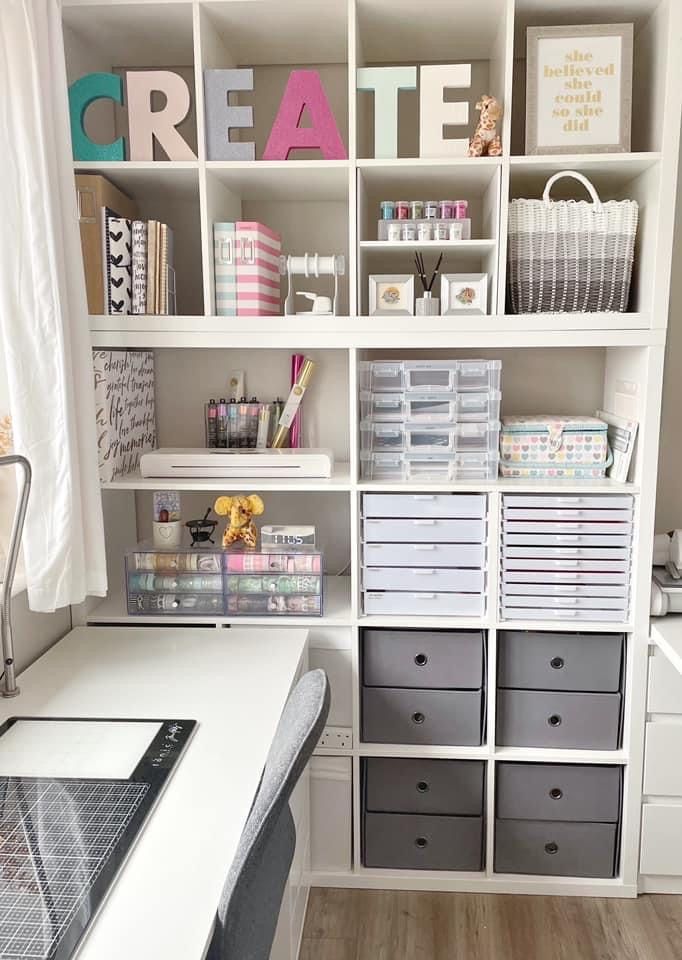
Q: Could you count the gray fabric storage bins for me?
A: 8